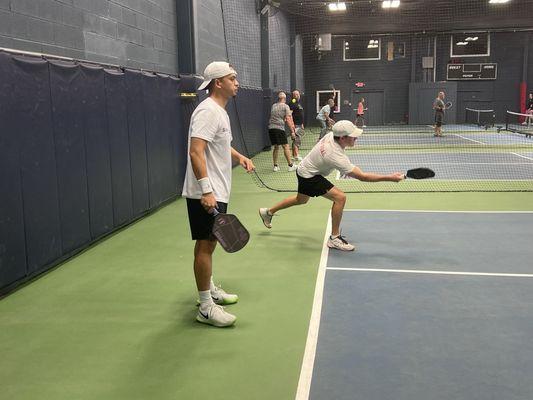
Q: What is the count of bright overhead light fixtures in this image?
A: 3